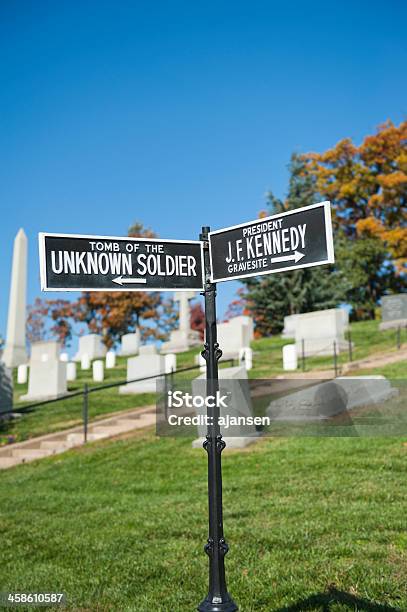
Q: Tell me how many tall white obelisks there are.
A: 1